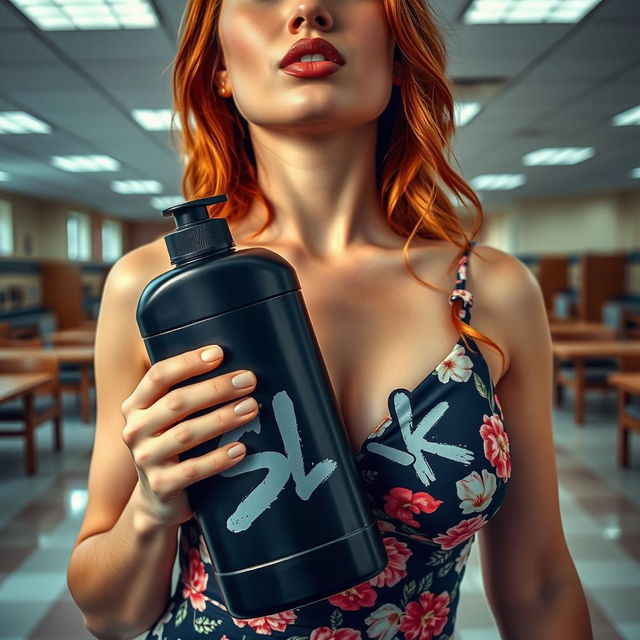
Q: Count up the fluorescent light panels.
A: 13